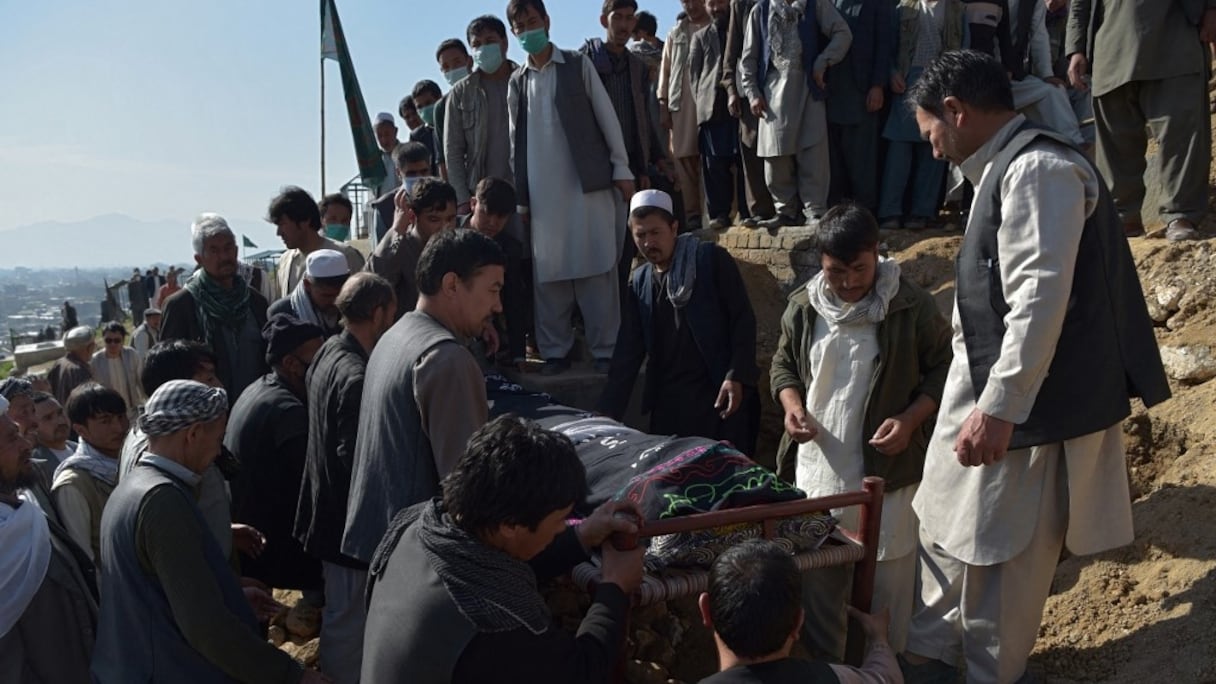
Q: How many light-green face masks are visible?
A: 5